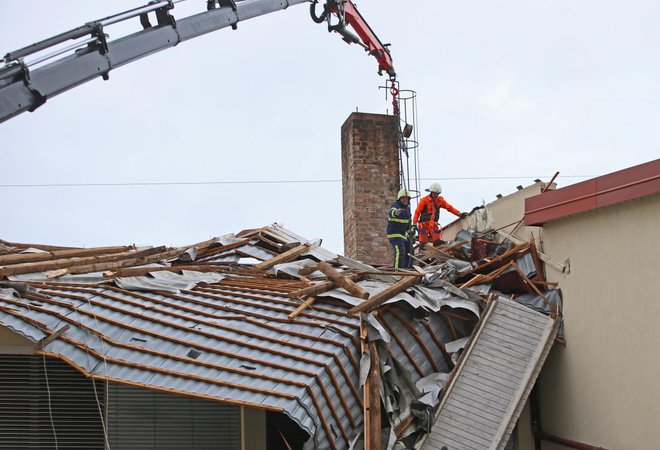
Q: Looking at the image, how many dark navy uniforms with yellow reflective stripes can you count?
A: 1